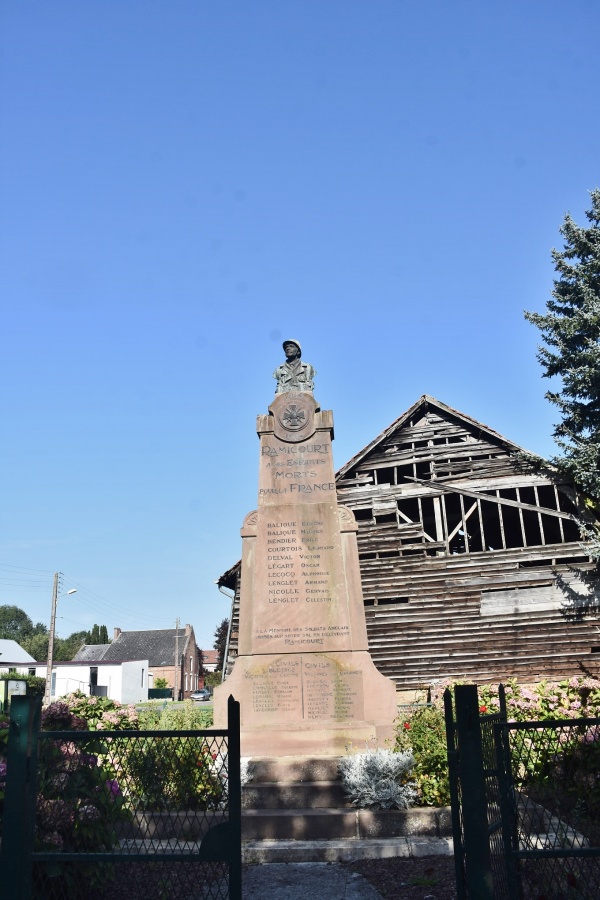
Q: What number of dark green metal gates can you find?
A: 2